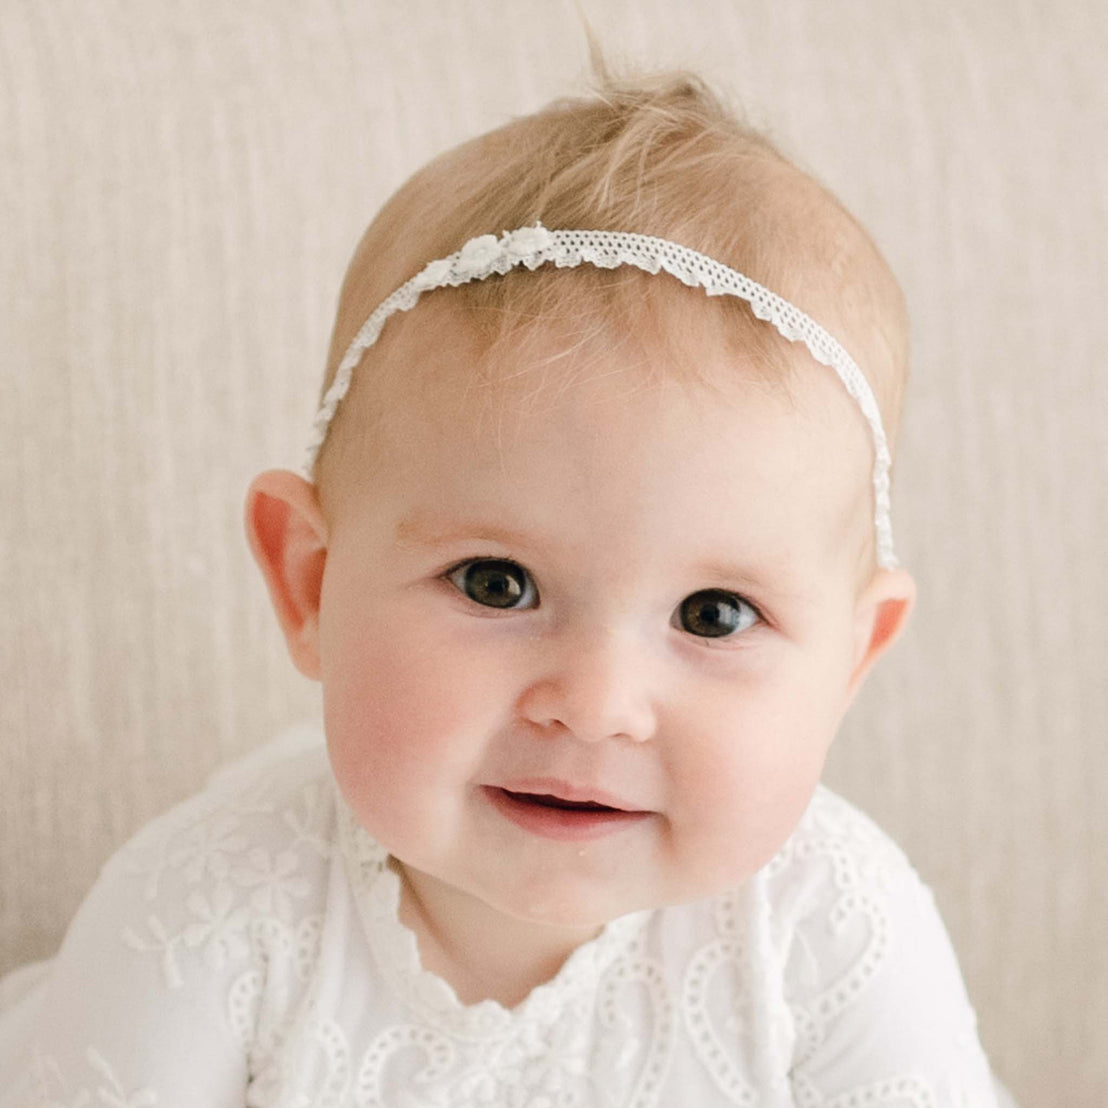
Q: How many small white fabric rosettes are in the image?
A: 3